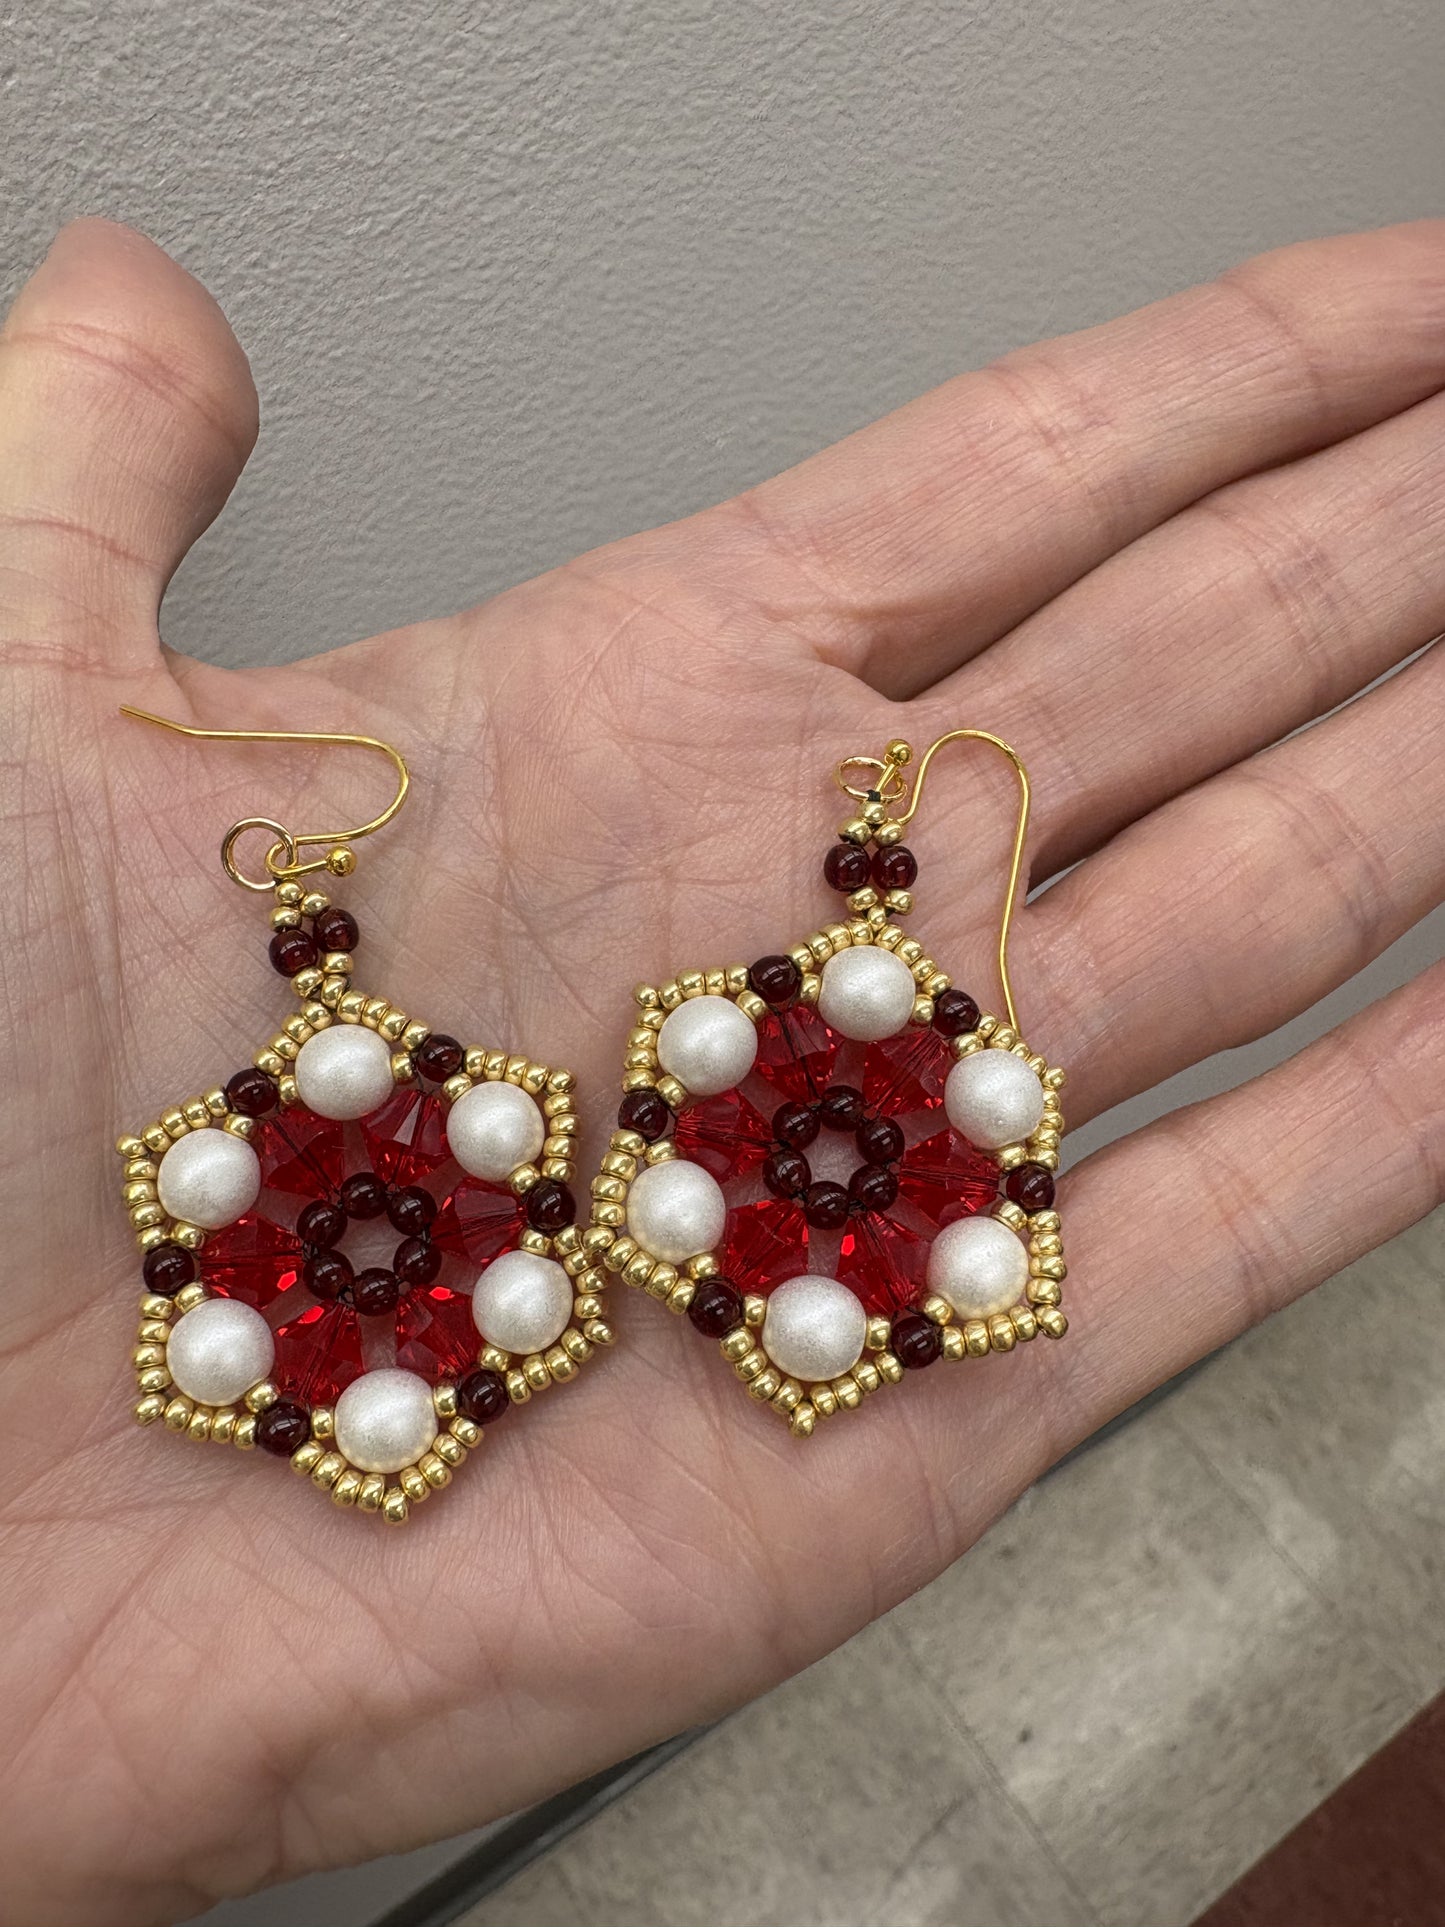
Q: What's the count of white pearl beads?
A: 12